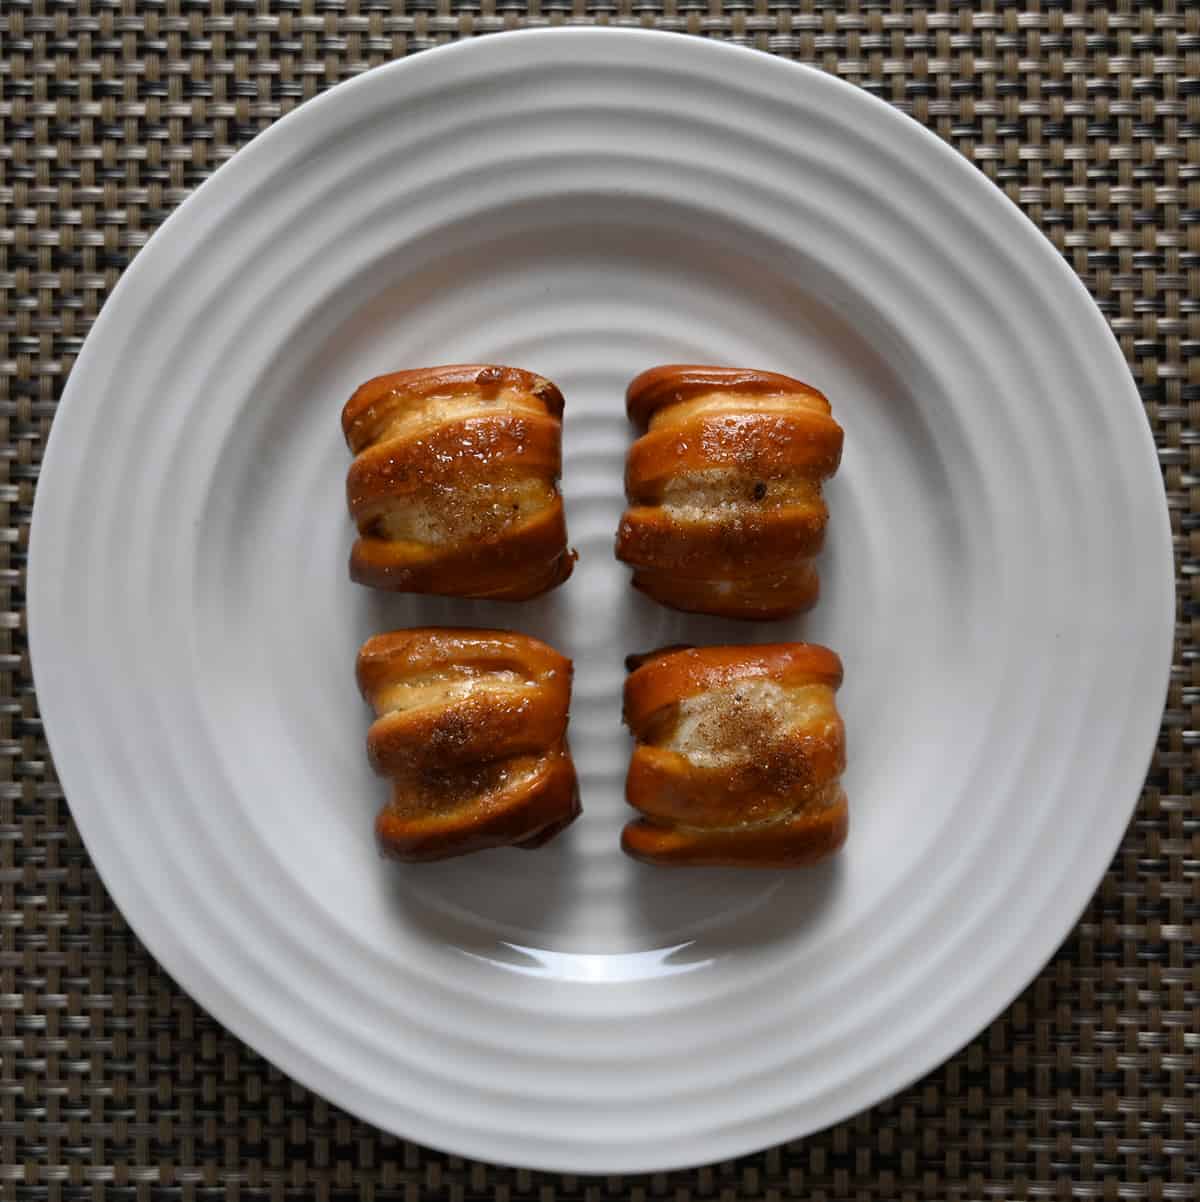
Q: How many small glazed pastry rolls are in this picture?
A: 4